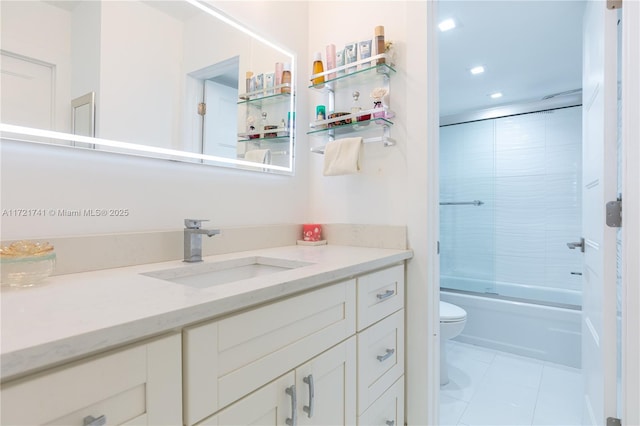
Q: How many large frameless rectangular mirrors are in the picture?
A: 1